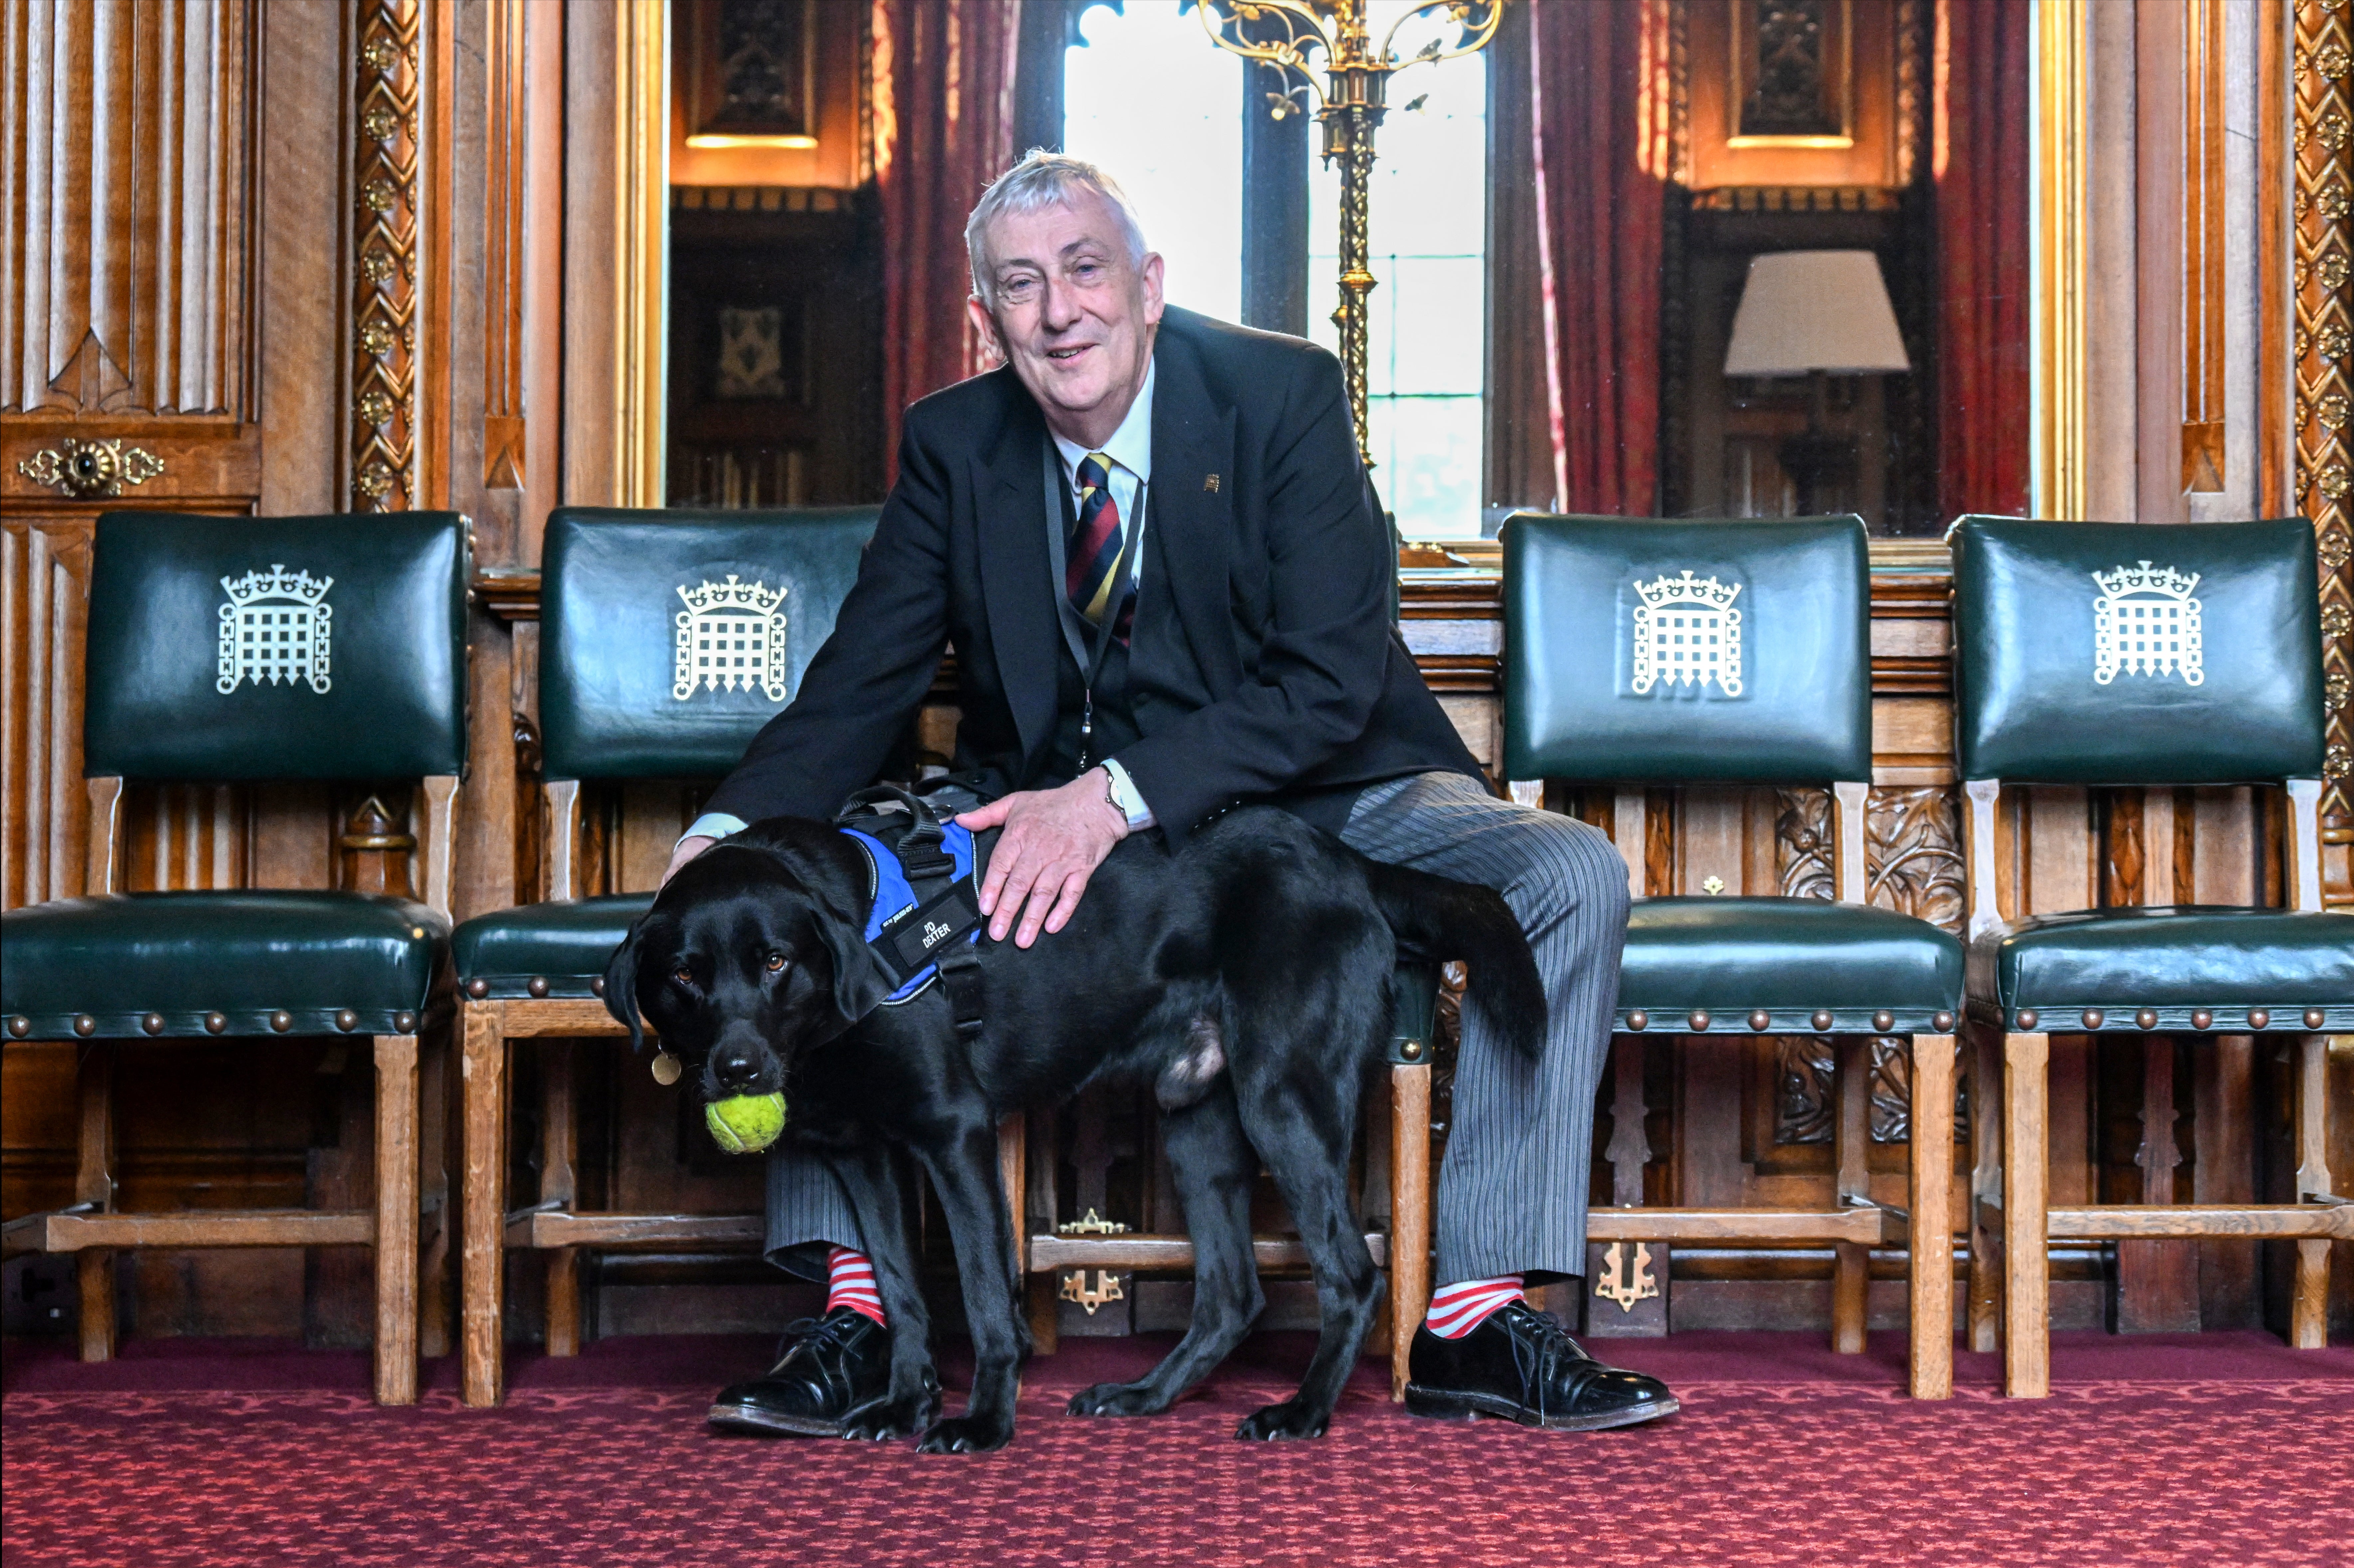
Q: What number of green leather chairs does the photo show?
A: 5